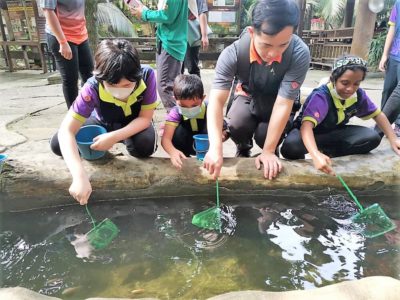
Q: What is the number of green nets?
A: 3